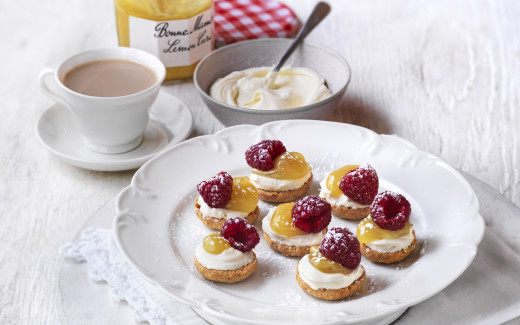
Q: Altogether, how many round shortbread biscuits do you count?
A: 7